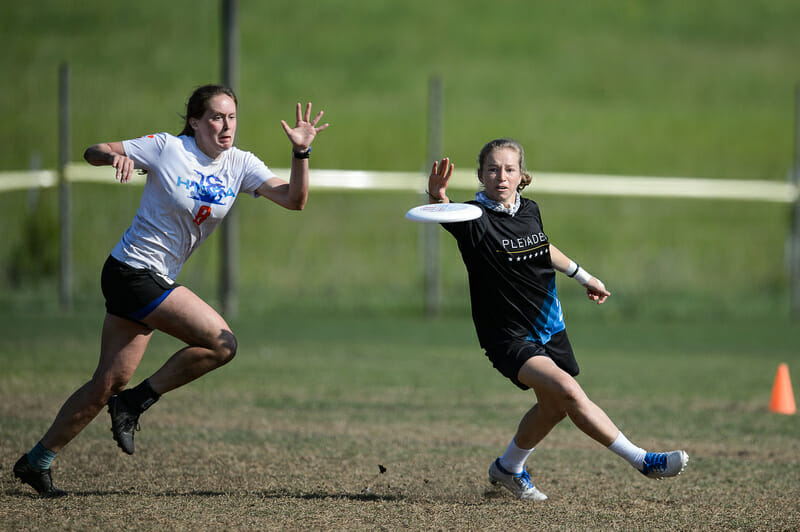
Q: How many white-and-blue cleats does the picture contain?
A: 2